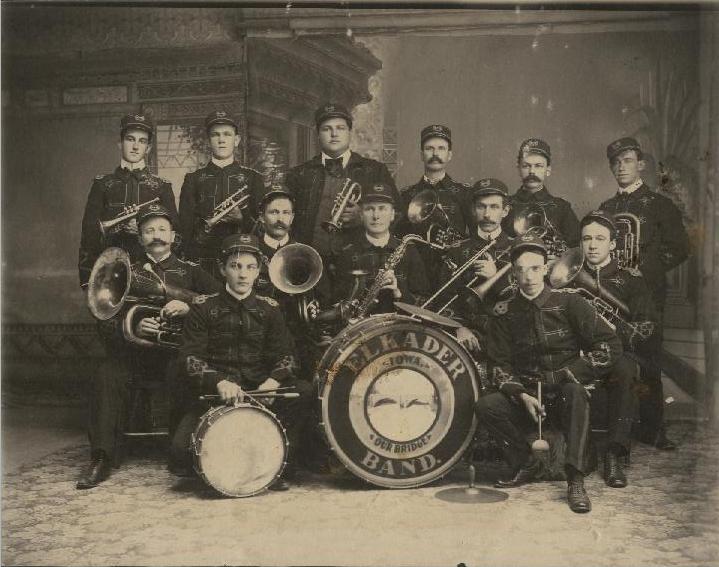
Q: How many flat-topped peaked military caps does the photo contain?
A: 13